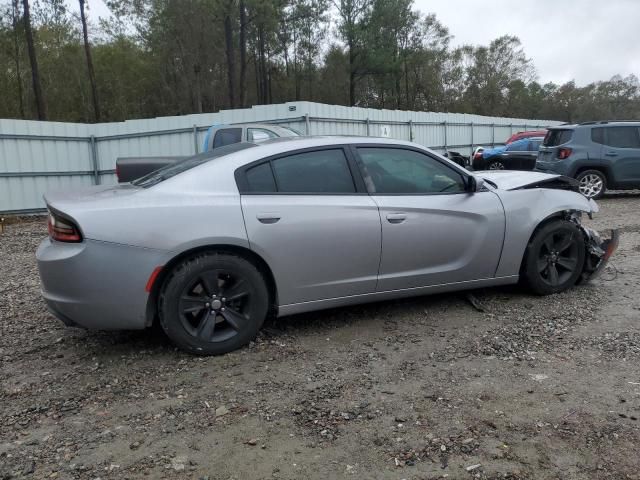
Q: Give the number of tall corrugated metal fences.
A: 1